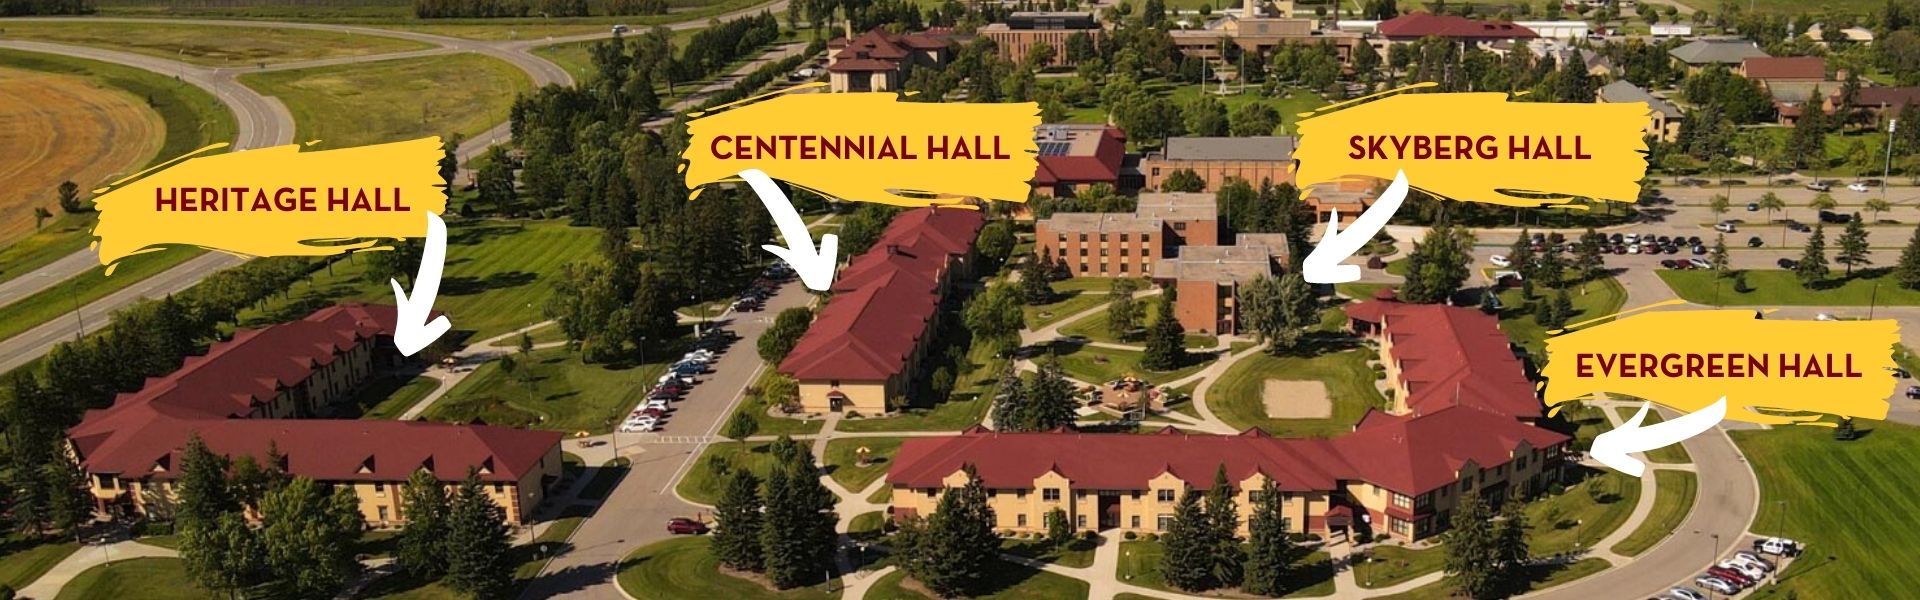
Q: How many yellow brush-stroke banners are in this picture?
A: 4